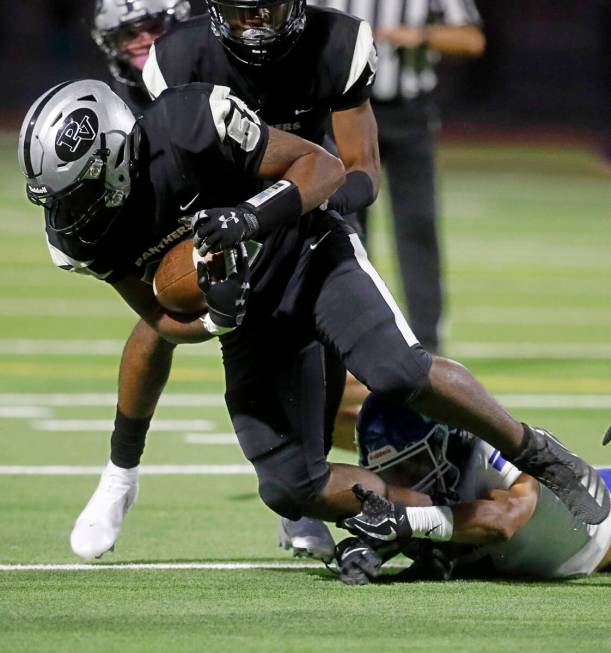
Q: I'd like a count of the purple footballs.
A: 0